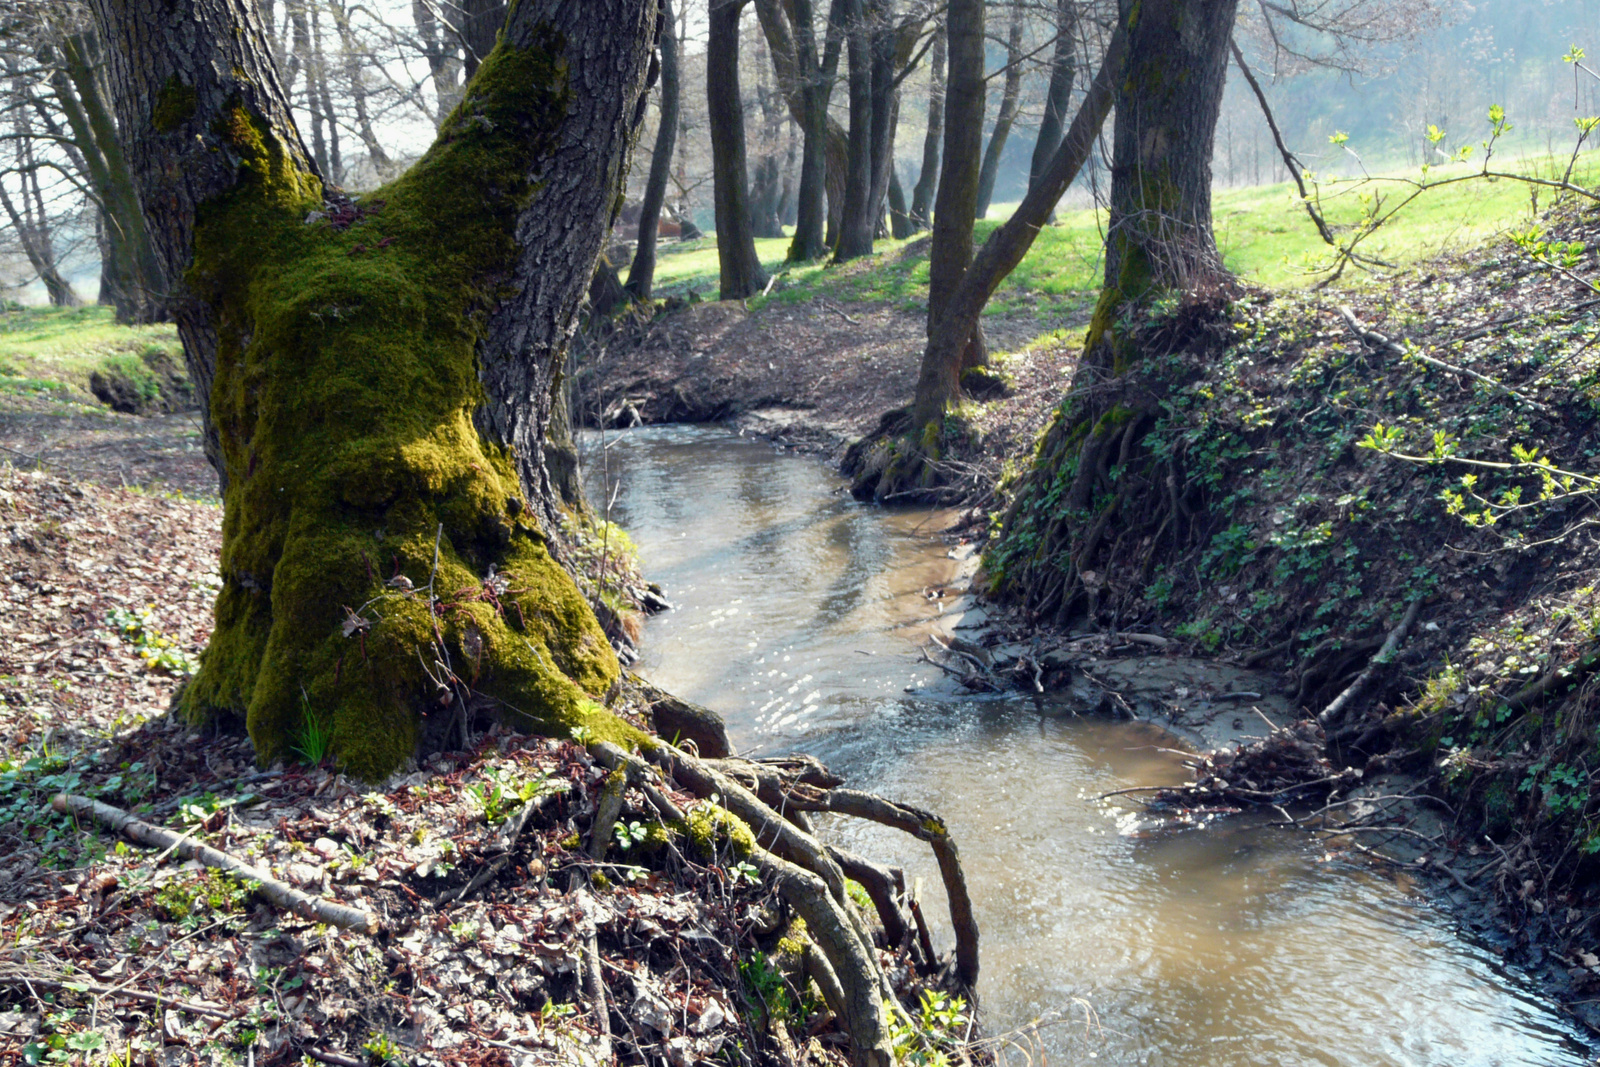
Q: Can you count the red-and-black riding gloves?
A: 0